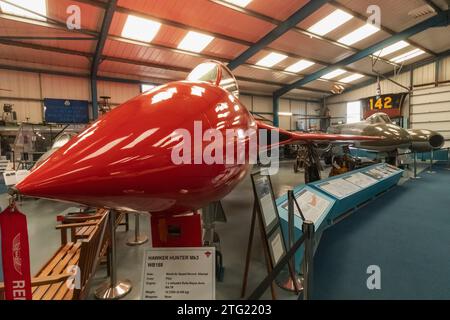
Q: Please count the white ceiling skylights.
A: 12